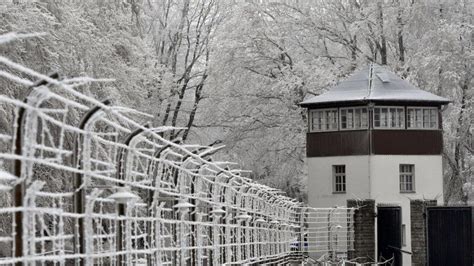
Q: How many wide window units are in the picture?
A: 4